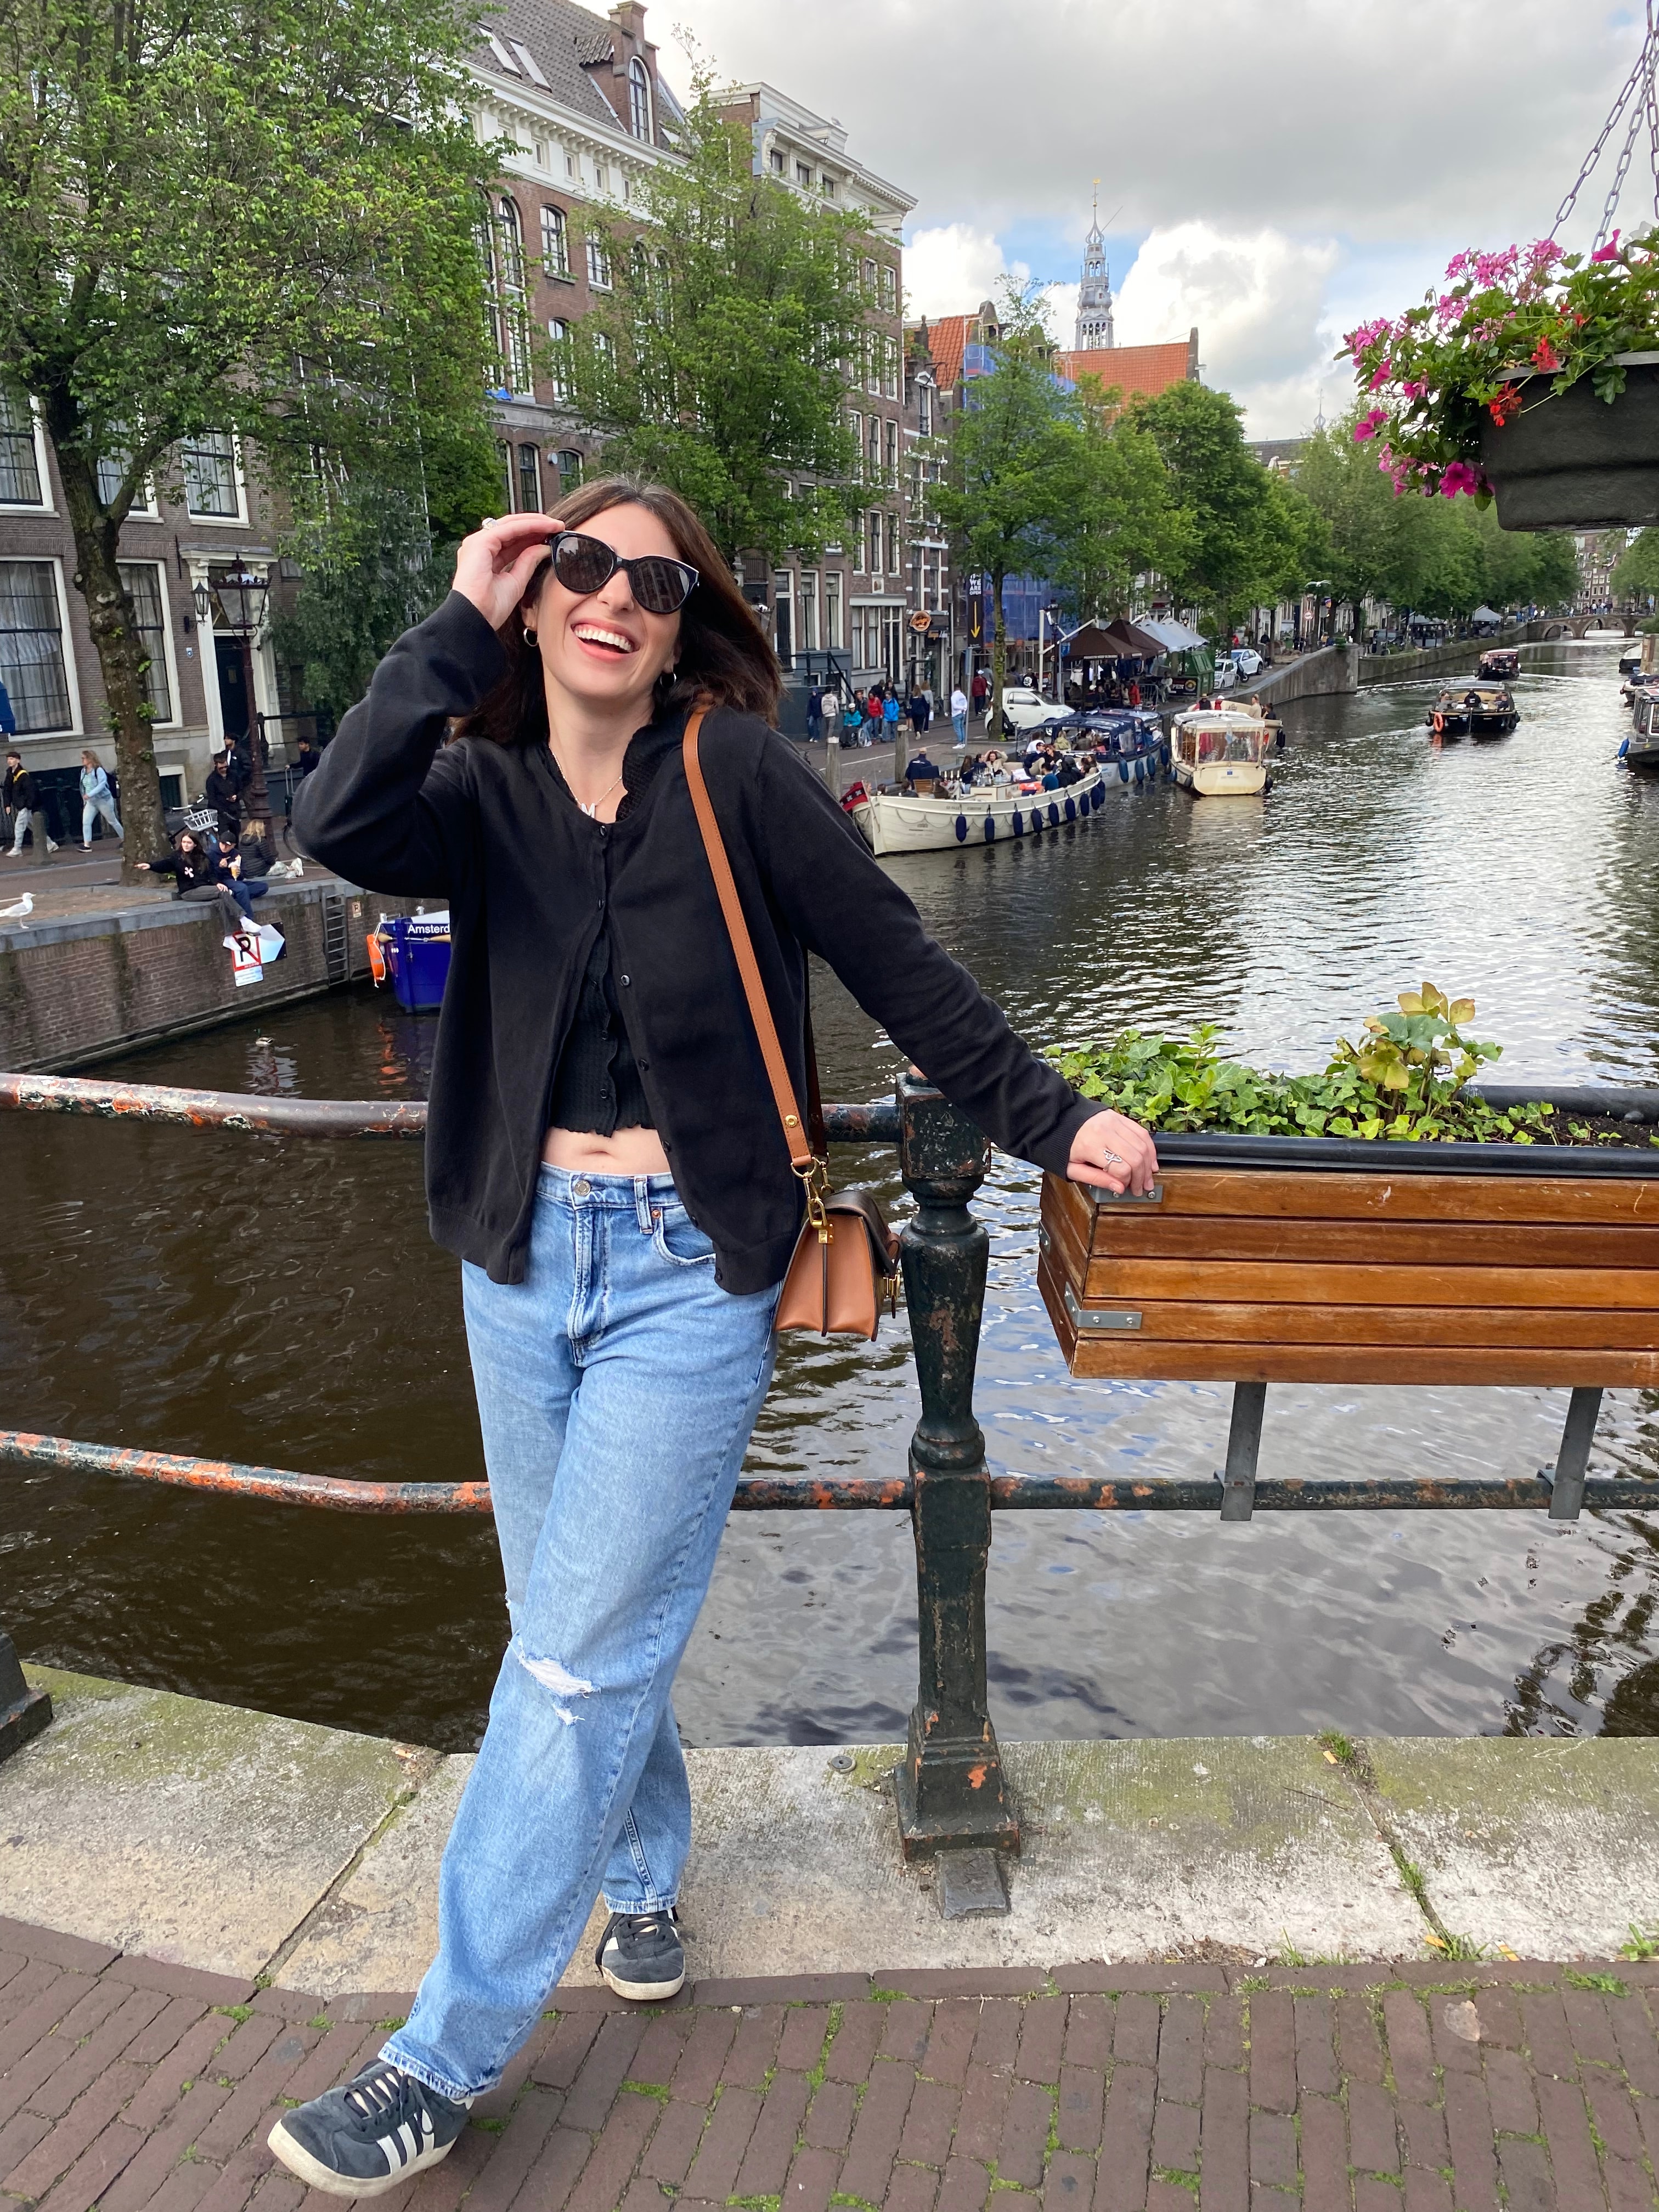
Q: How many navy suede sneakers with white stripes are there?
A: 2